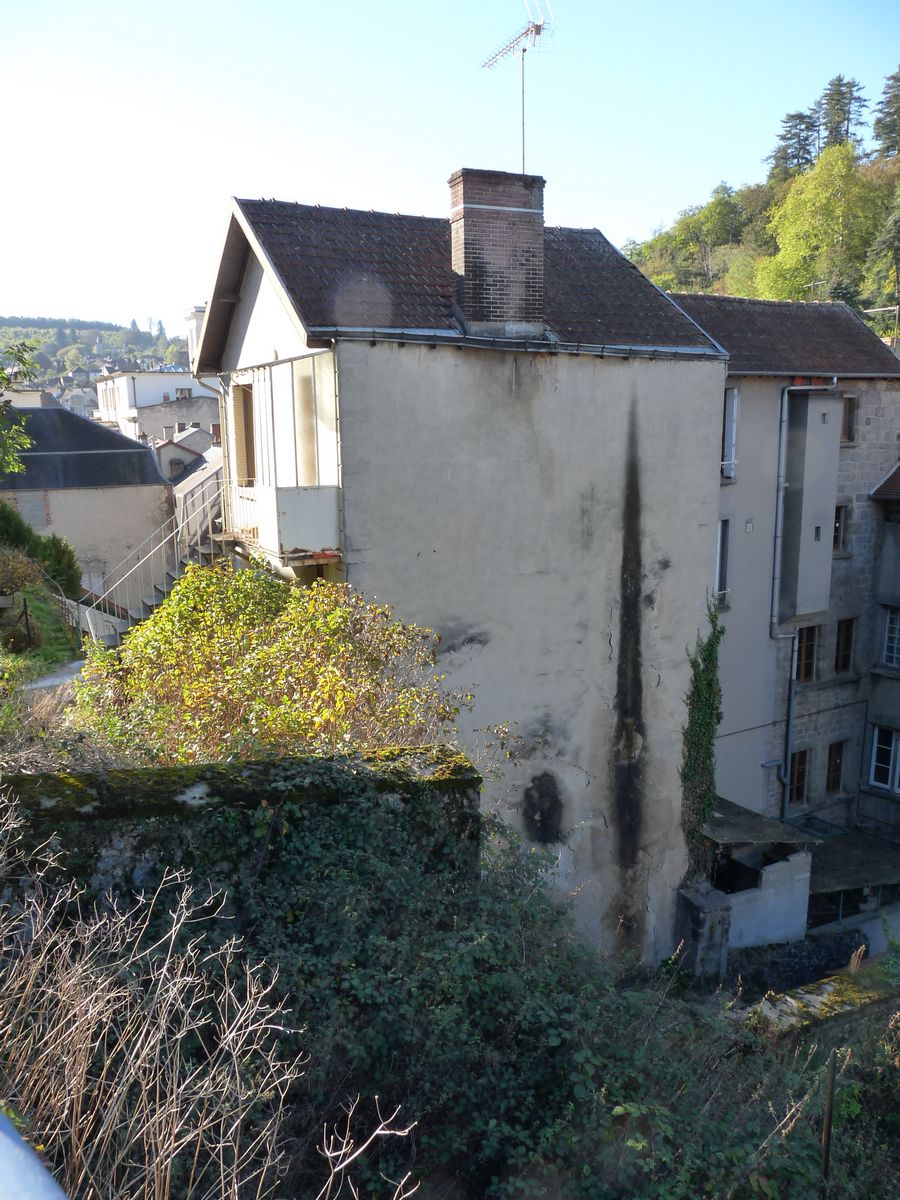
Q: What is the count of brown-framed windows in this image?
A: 6